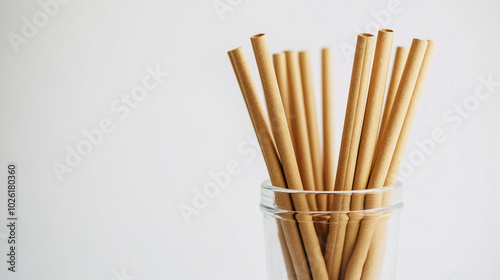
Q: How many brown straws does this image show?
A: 11